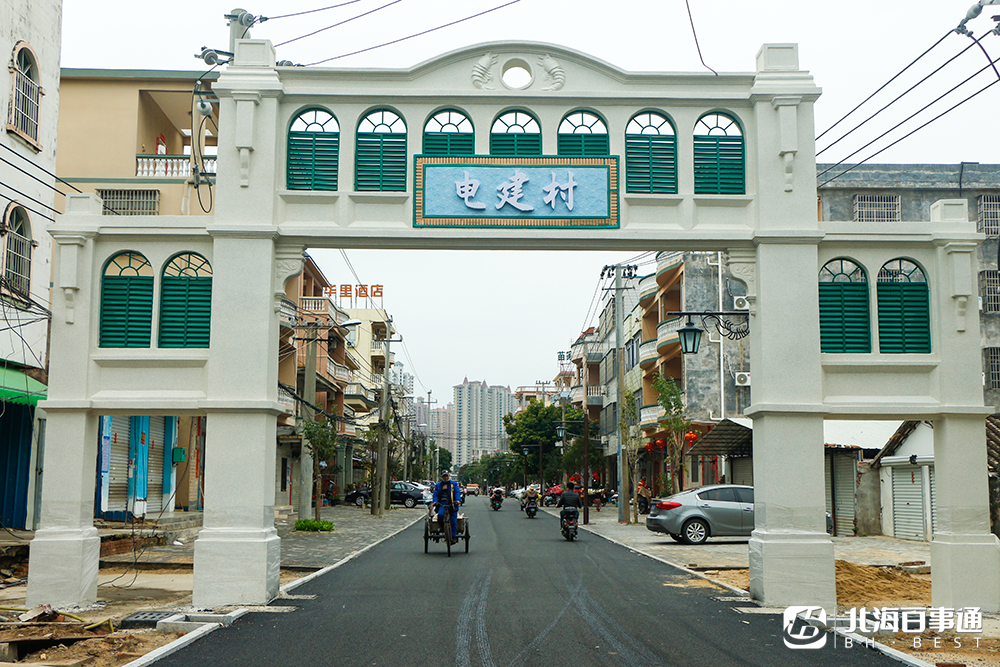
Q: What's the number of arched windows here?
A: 13